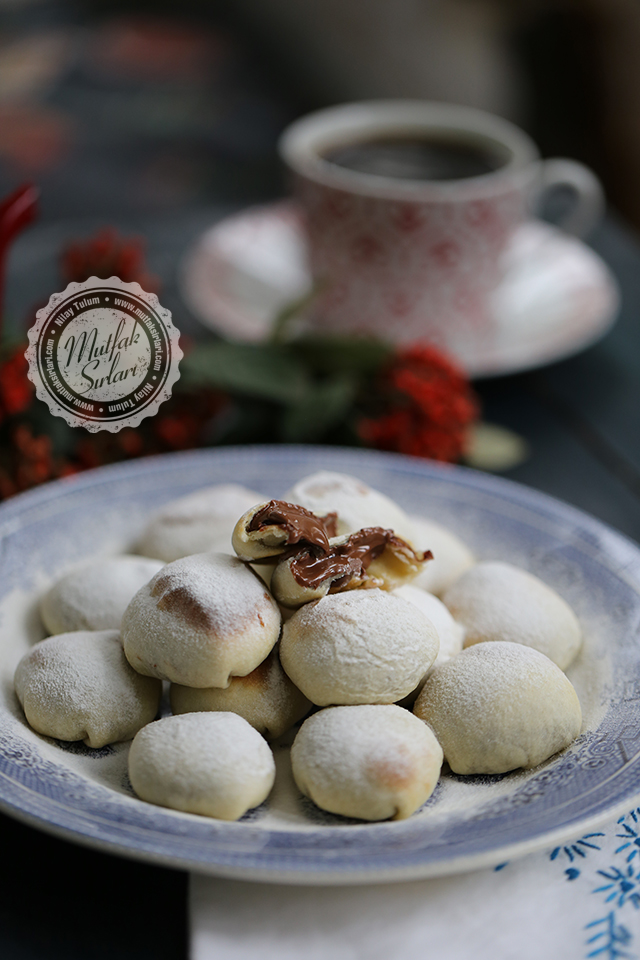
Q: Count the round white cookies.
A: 13